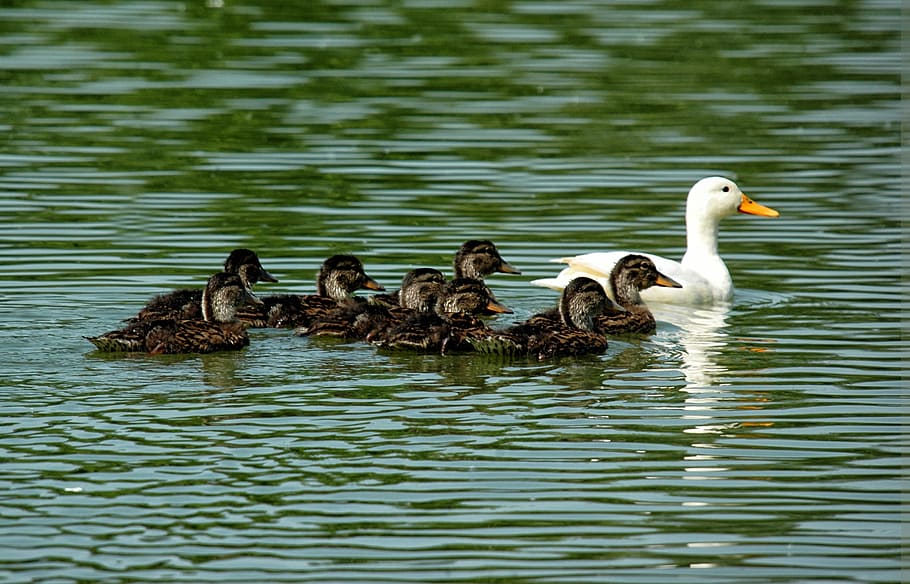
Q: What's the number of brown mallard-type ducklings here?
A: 8